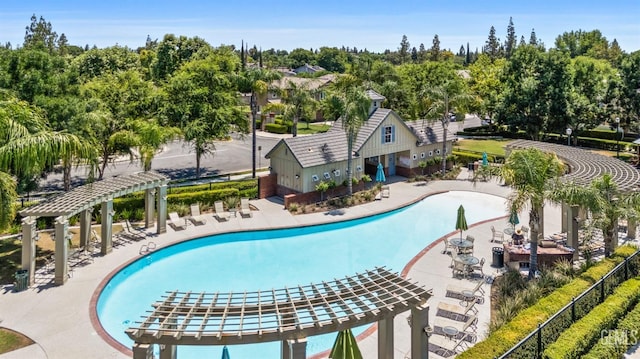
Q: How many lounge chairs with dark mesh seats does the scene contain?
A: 0